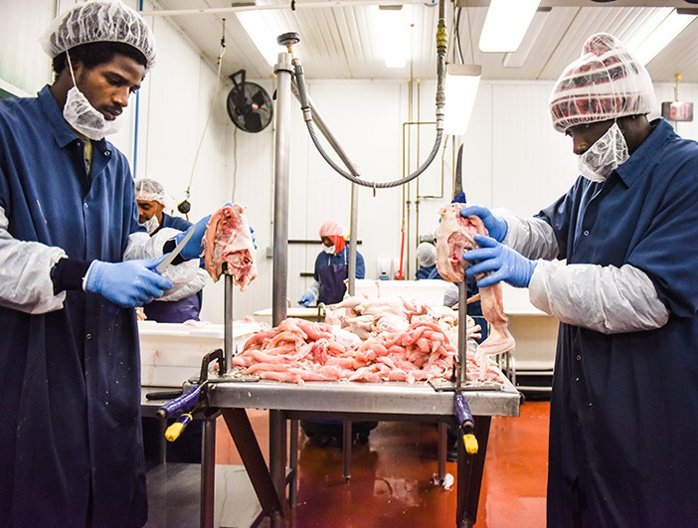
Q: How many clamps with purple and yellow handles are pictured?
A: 2